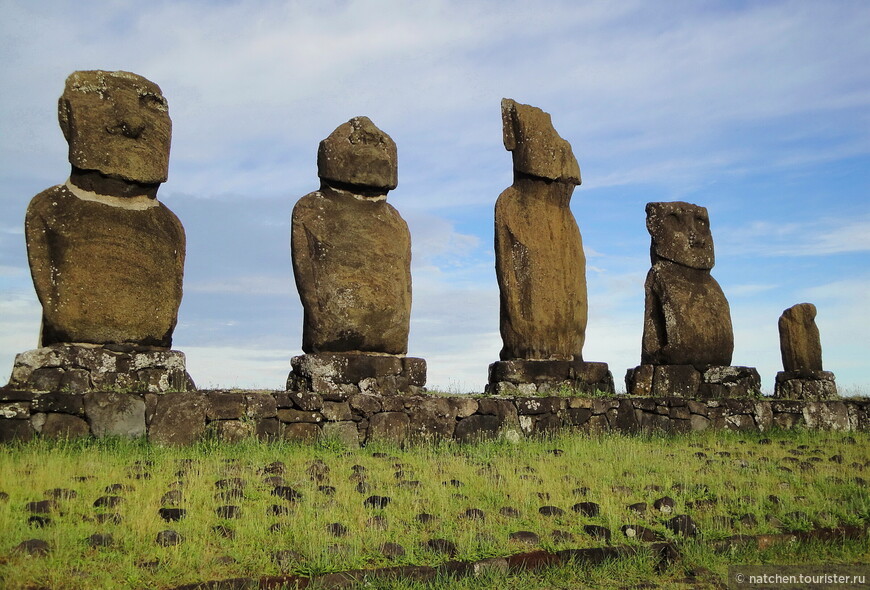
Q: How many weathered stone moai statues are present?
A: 5